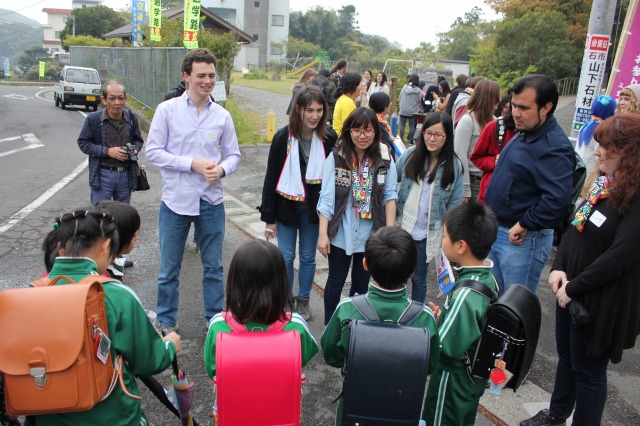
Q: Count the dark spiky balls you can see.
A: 0